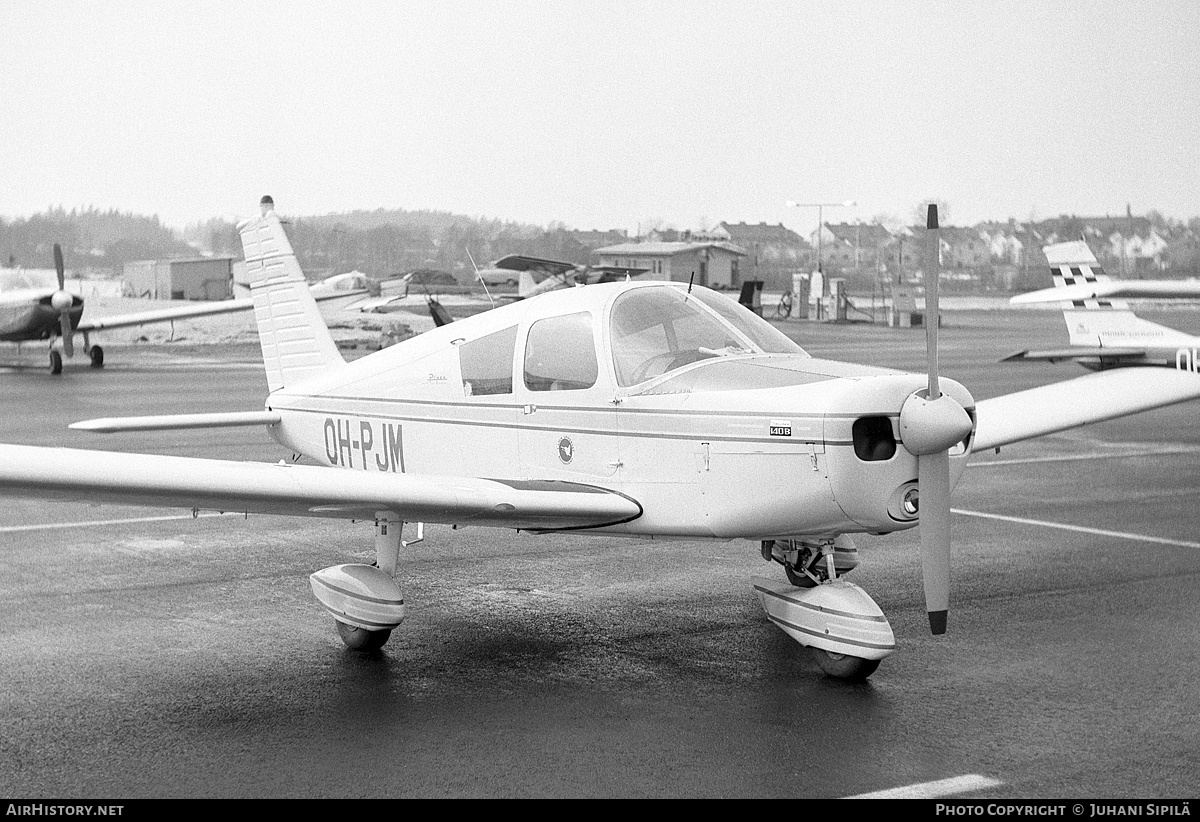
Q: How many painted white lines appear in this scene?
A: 4